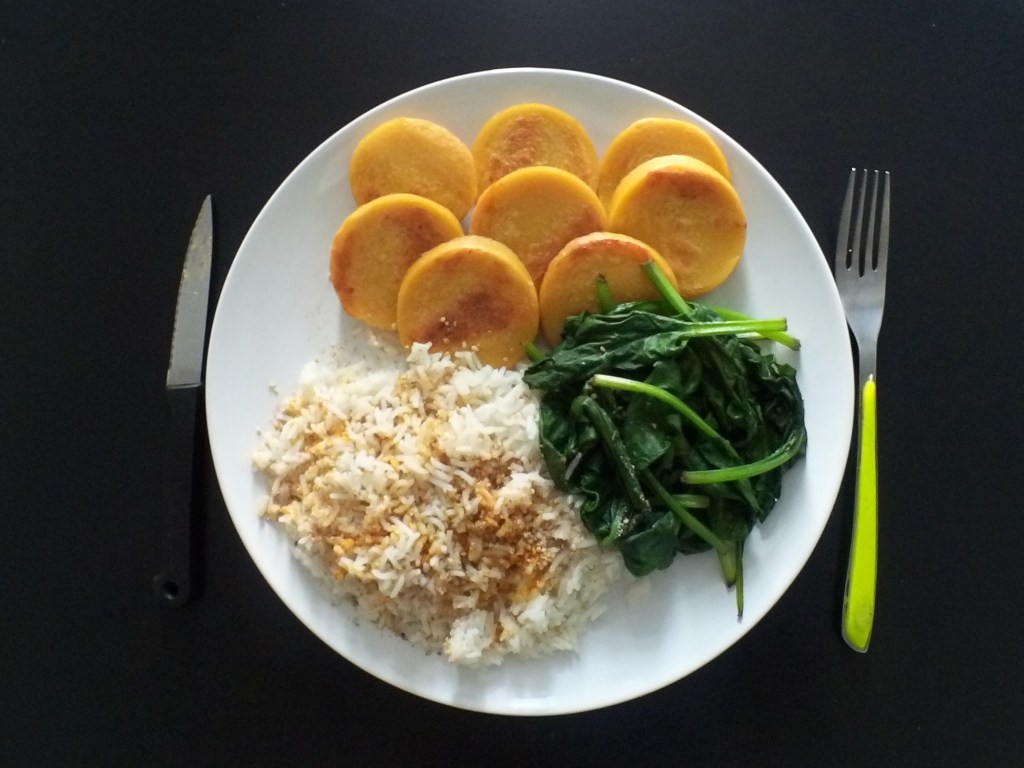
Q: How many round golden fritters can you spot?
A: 8